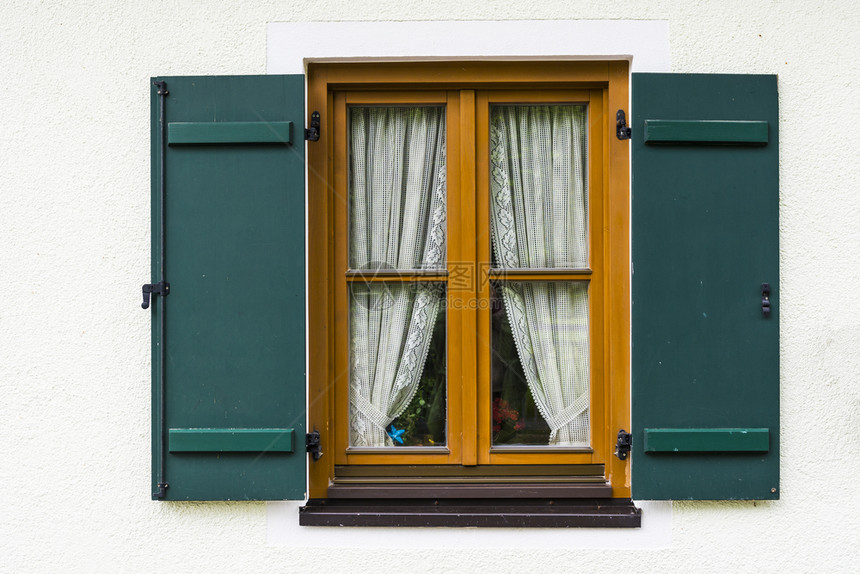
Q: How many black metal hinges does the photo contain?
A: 4